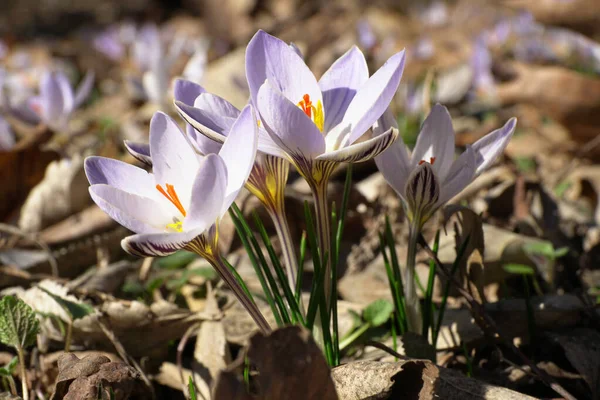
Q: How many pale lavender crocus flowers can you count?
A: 4